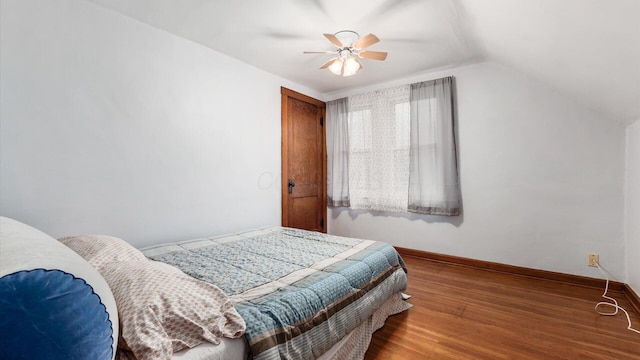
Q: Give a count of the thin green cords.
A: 0